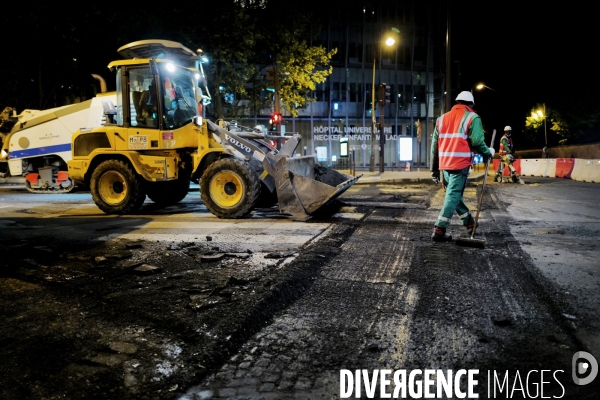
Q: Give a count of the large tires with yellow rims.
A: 2